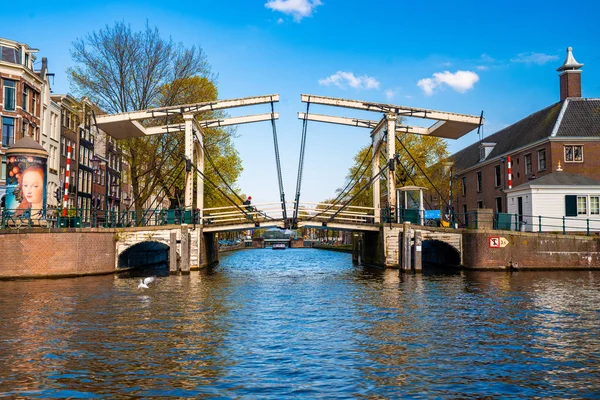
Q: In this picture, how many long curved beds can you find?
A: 0